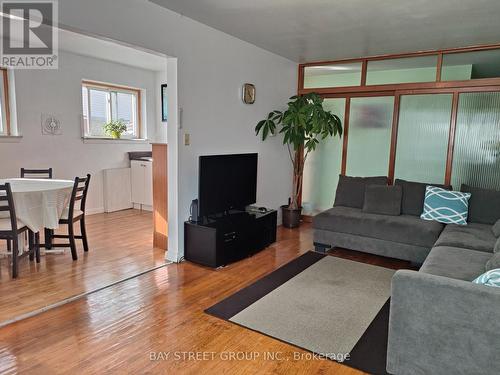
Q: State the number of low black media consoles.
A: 1